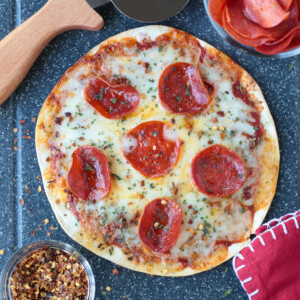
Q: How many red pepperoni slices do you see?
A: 6